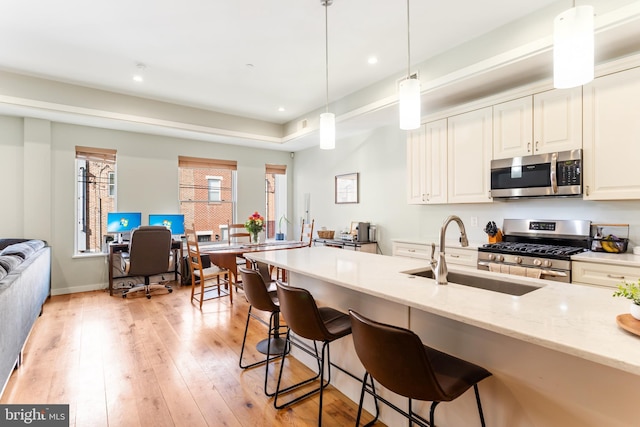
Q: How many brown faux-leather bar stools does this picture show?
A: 3